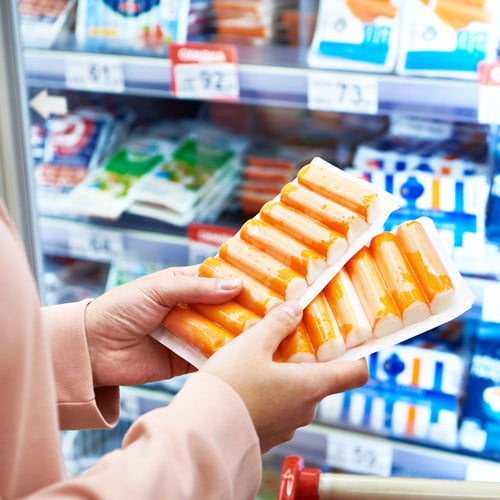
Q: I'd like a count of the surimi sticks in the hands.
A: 14